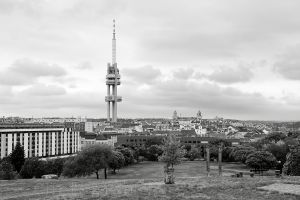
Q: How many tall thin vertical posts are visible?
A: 2